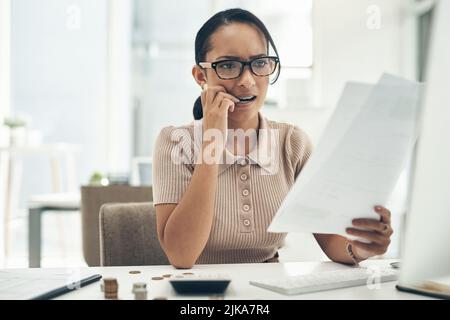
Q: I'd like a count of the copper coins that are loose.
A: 4